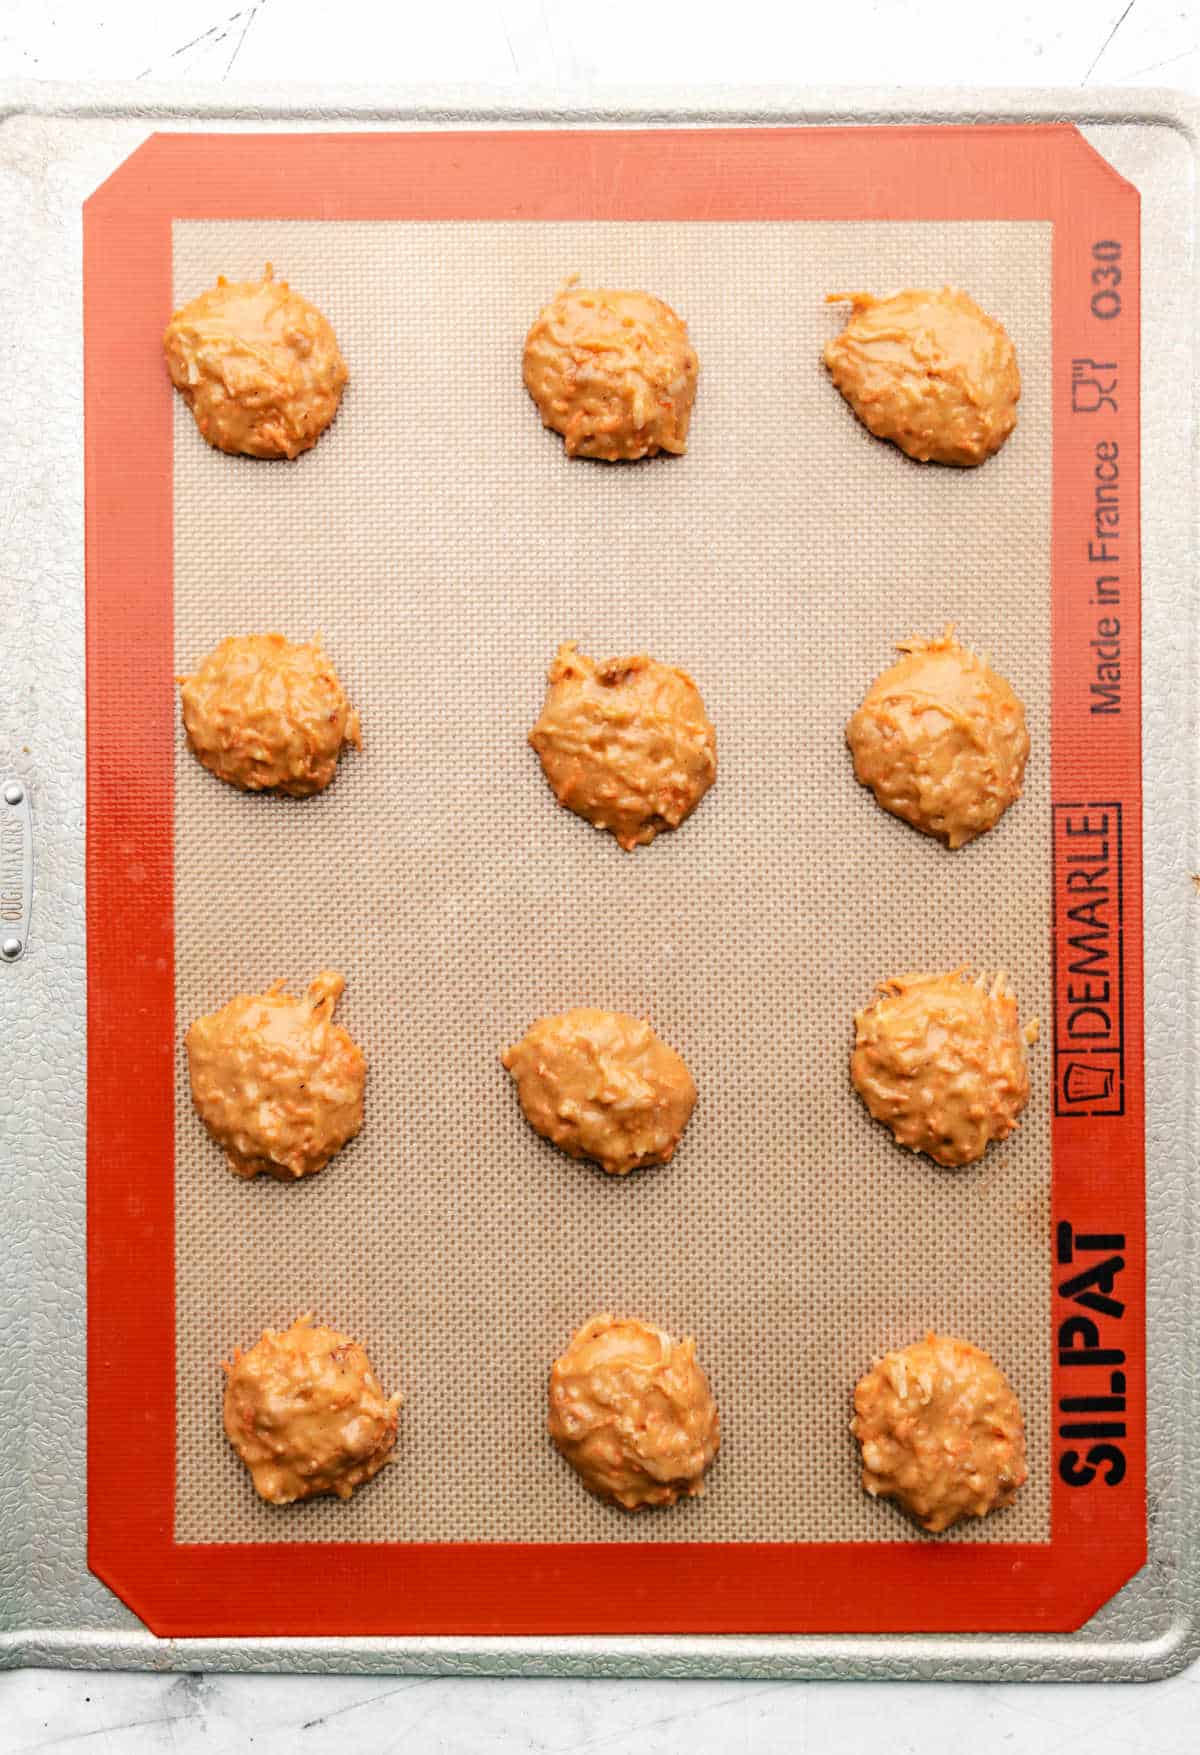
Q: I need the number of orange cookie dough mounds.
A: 12